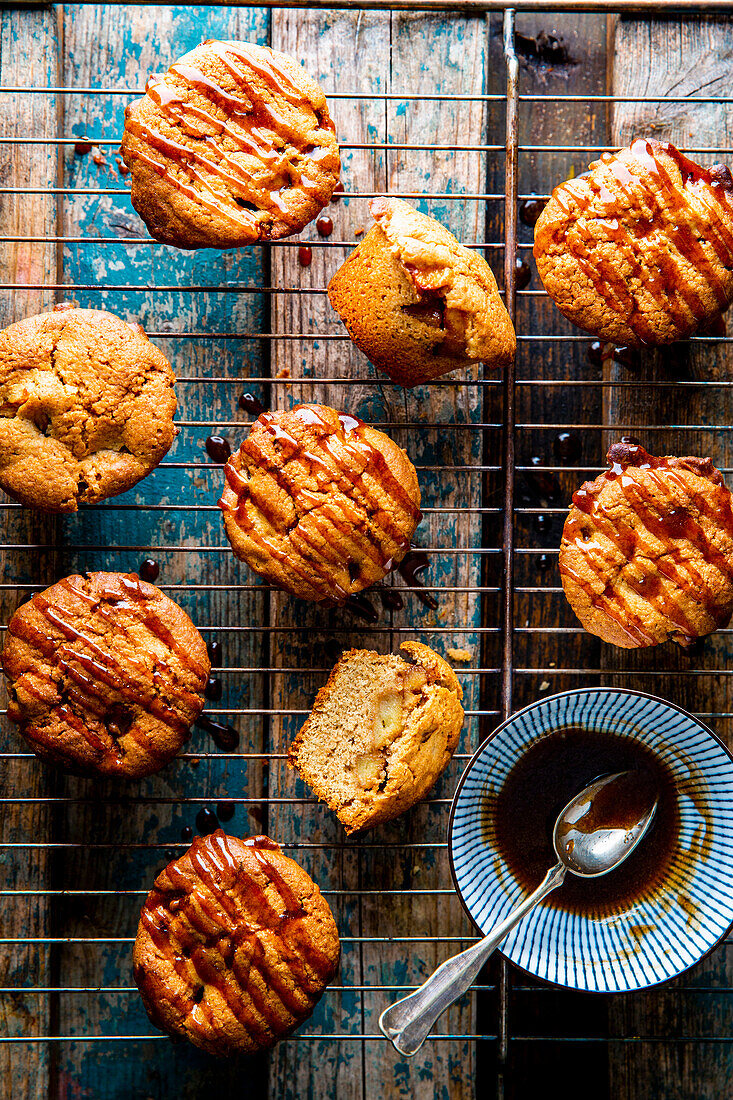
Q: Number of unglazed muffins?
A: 3